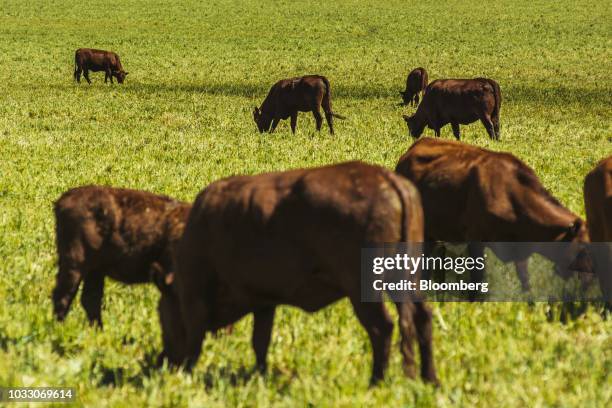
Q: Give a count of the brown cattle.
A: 8